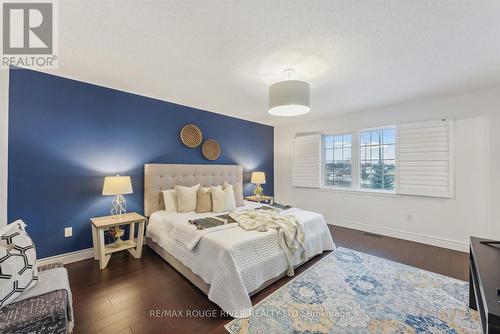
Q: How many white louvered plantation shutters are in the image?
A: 2